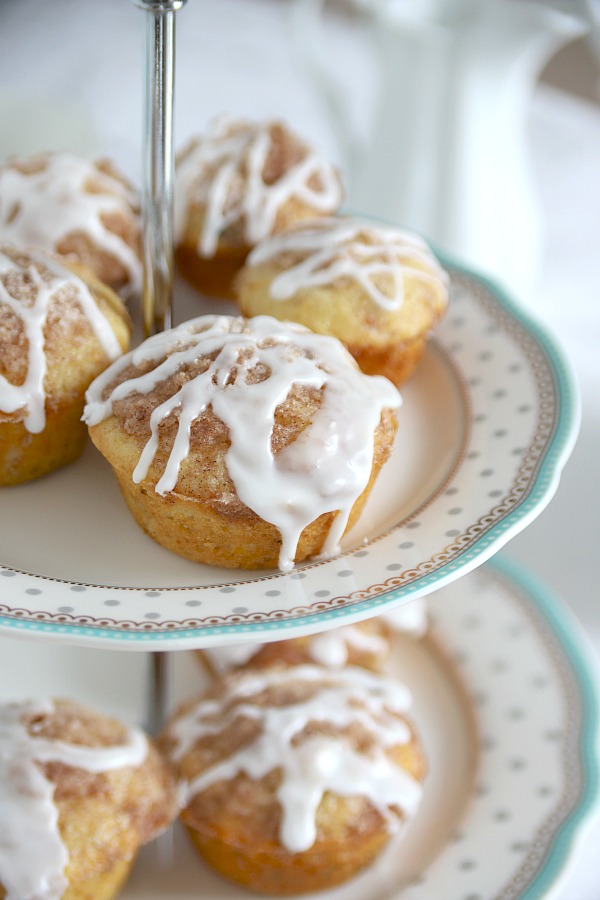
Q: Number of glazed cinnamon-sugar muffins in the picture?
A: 8